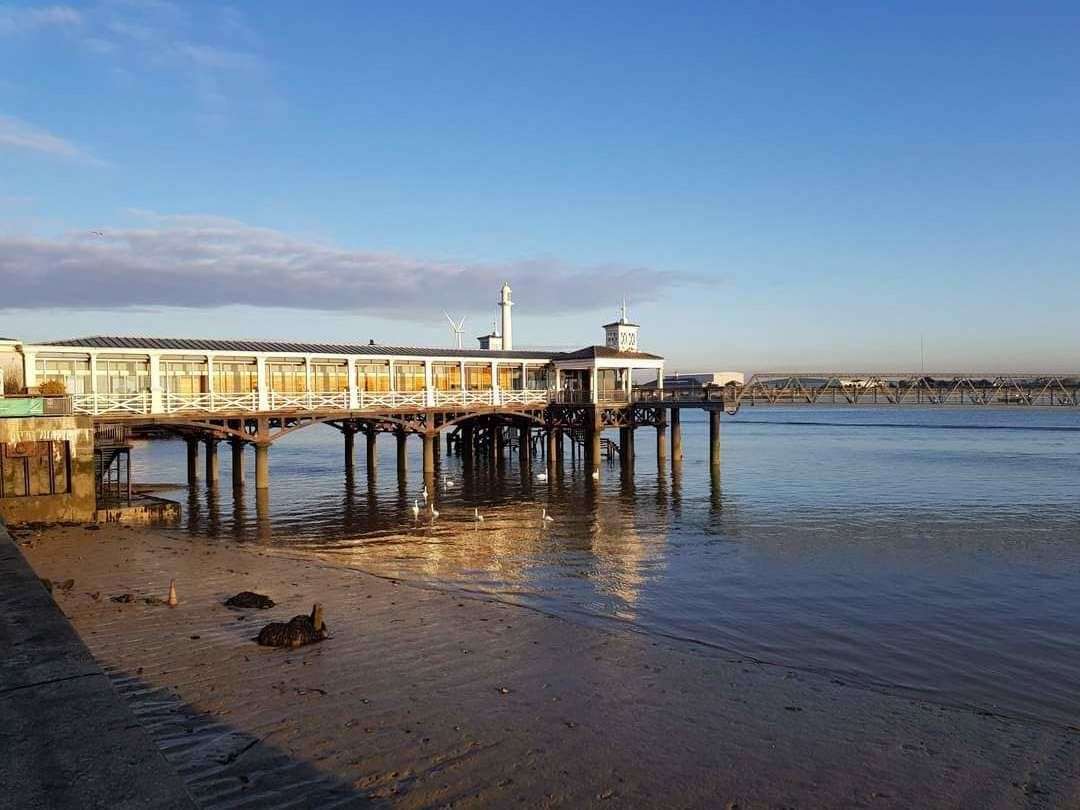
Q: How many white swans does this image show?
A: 8